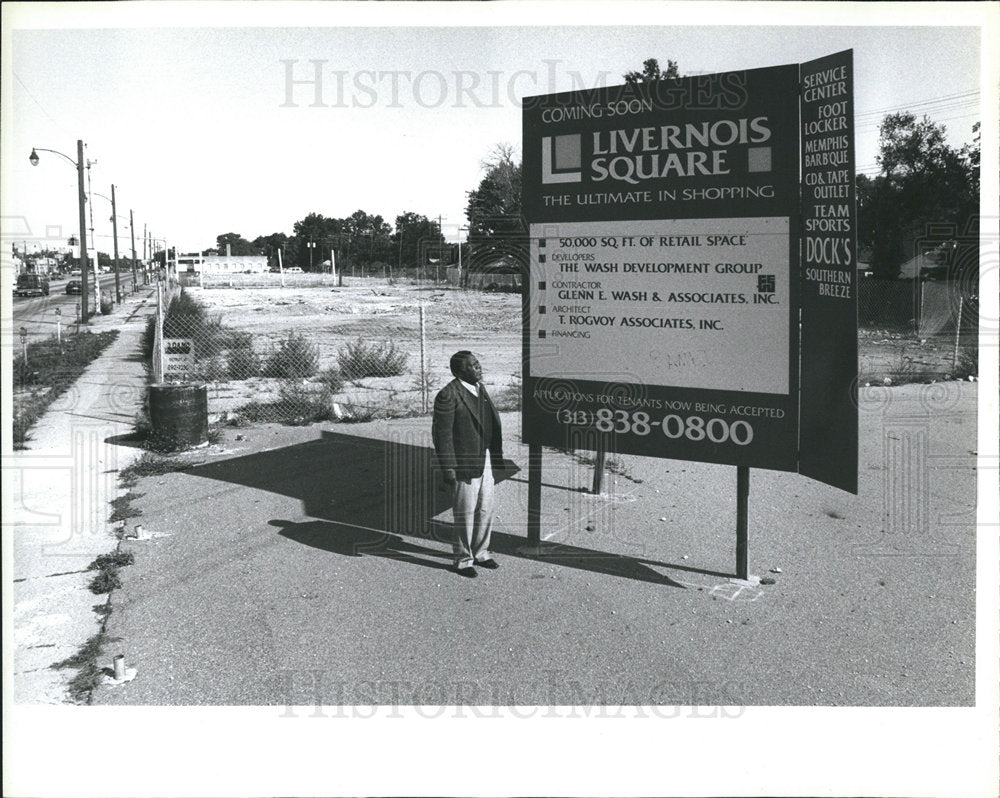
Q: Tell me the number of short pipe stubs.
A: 2